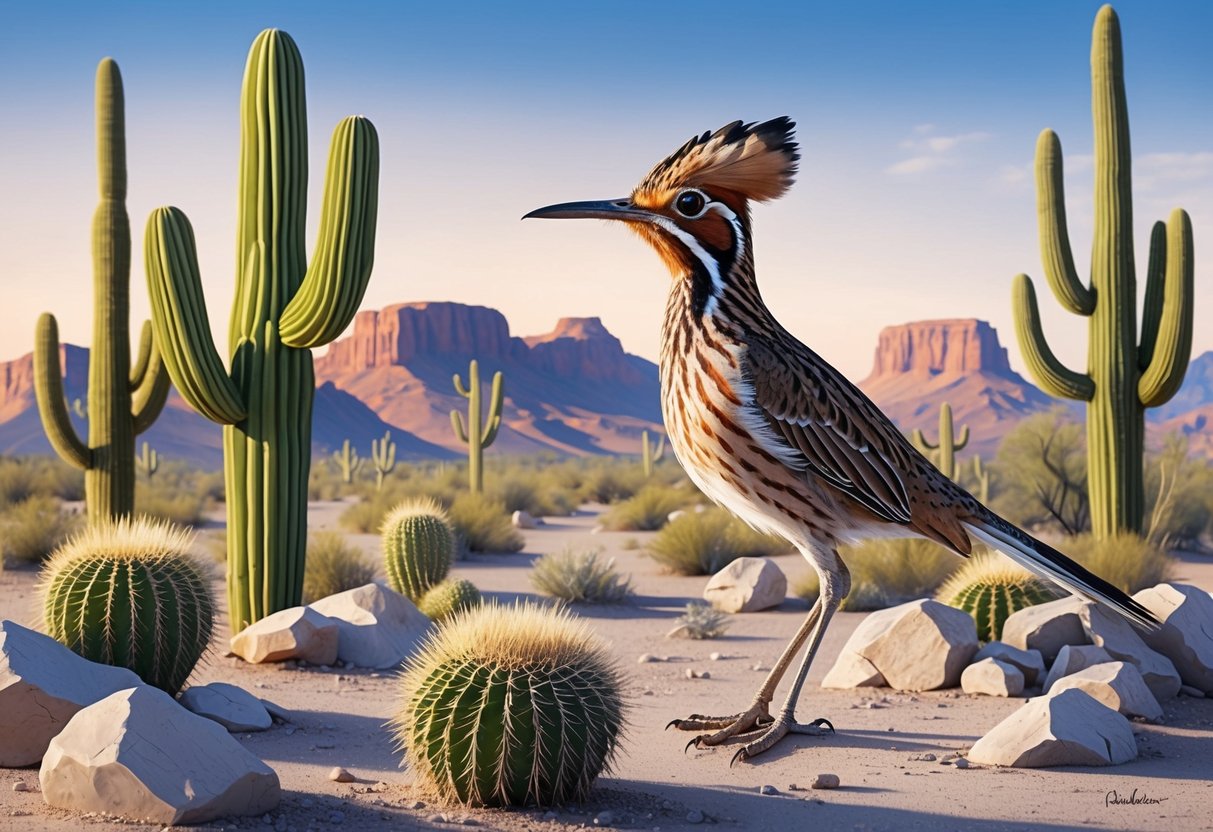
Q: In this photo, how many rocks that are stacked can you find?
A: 0